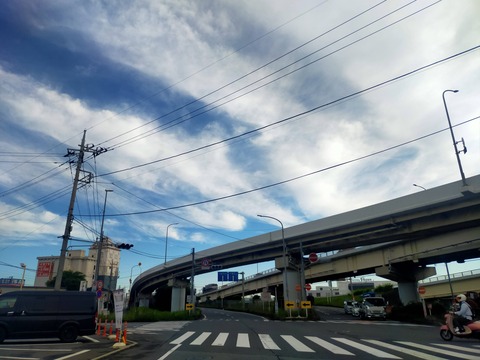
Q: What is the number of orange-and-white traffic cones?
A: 5